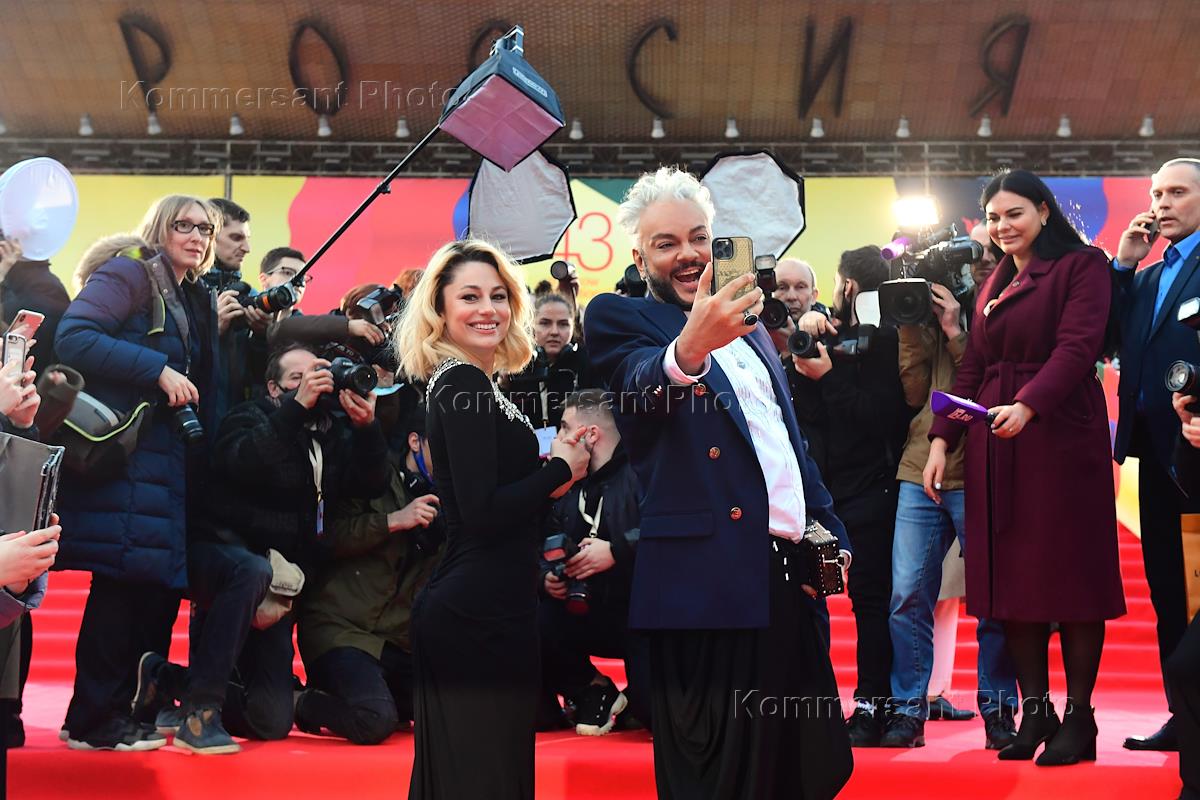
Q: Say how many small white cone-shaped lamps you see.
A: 14